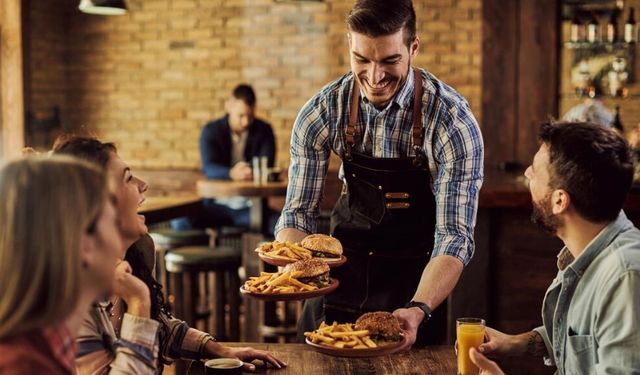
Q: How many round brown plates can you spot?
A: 3